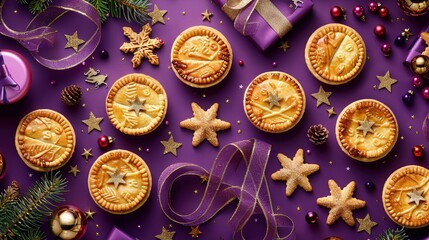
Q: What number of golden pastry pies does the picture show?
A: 8